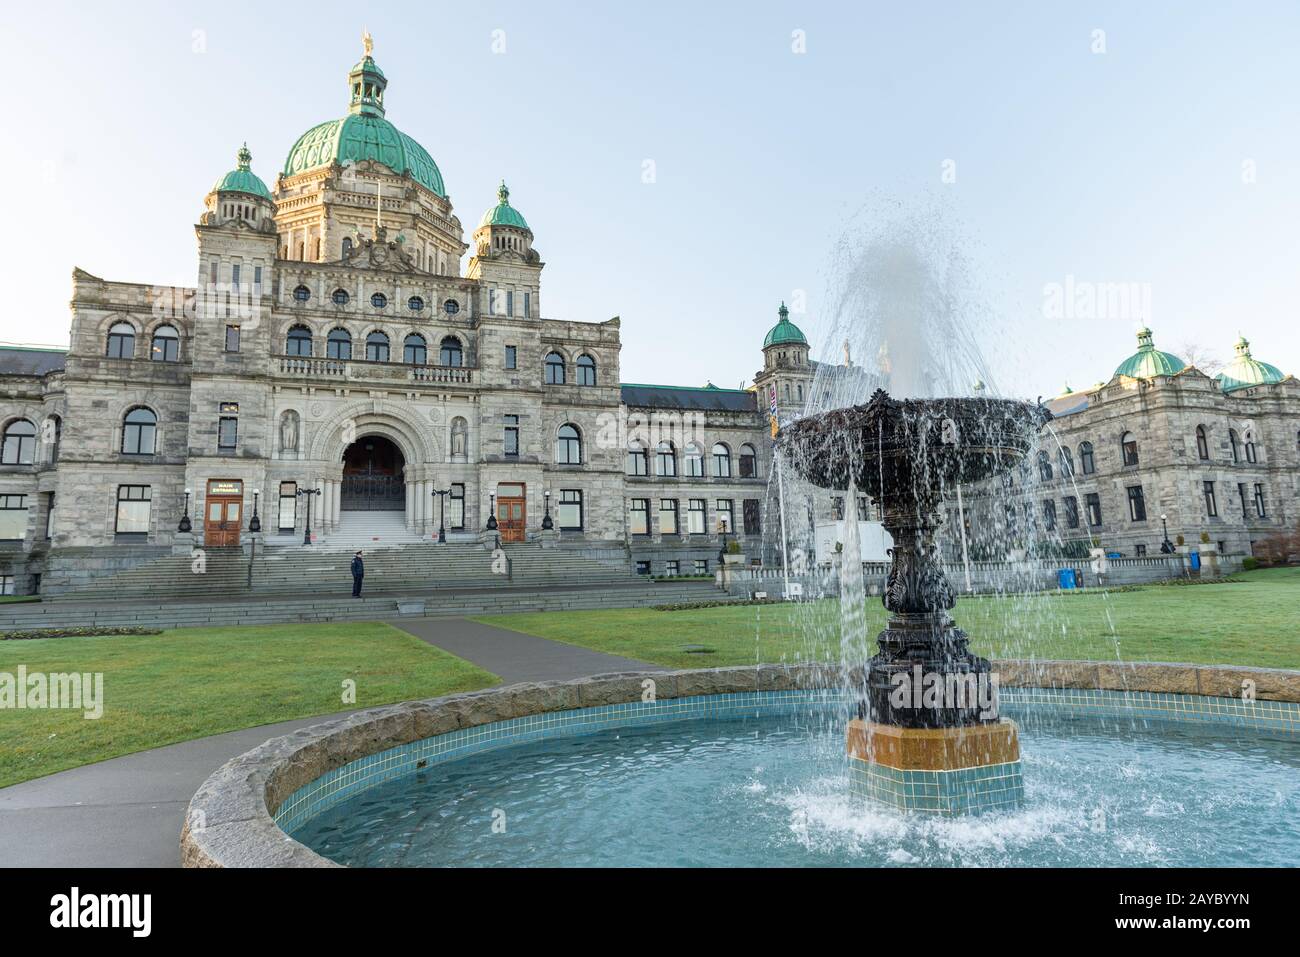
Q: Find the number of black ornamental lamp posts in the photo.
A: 8